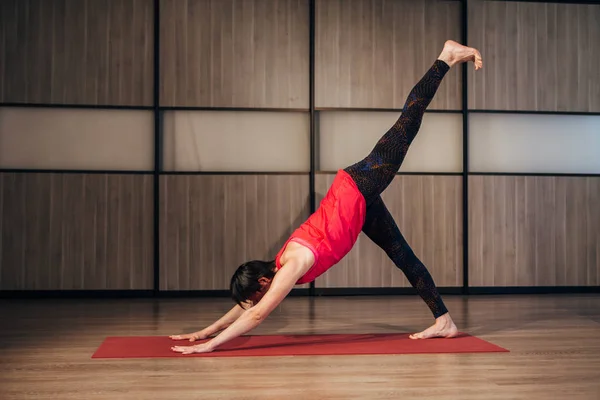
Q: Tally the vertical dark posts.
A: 3